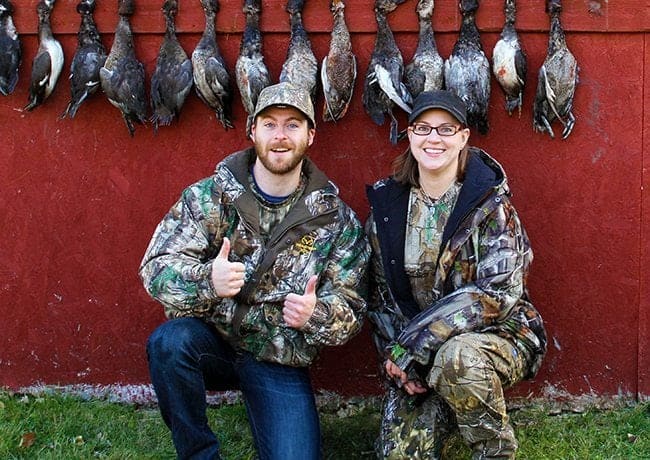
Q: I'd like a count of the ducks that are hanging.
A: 14